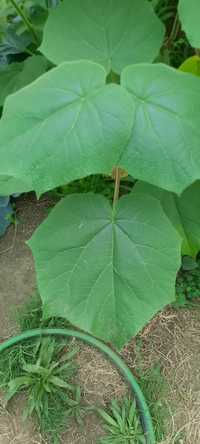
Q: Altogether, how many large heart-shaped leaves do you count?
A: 4